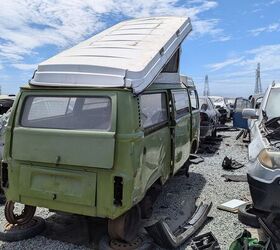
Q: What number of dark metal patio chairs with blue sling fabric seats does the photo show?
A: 0